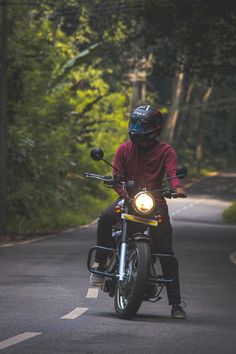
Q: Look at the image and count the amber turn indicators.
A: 2